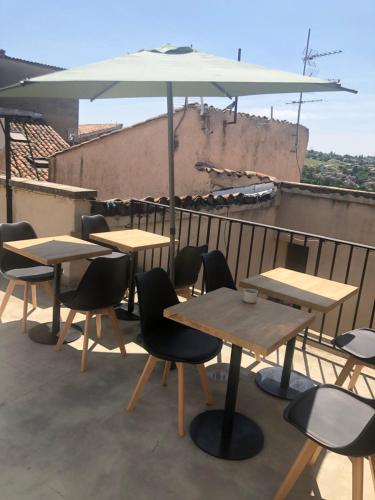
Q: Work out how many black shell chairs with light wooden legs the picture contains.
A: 8